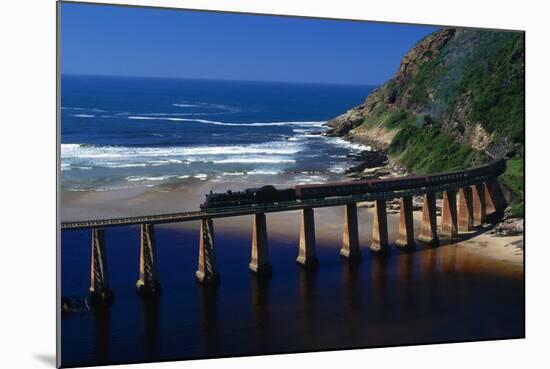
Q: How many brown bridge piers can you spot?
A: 13